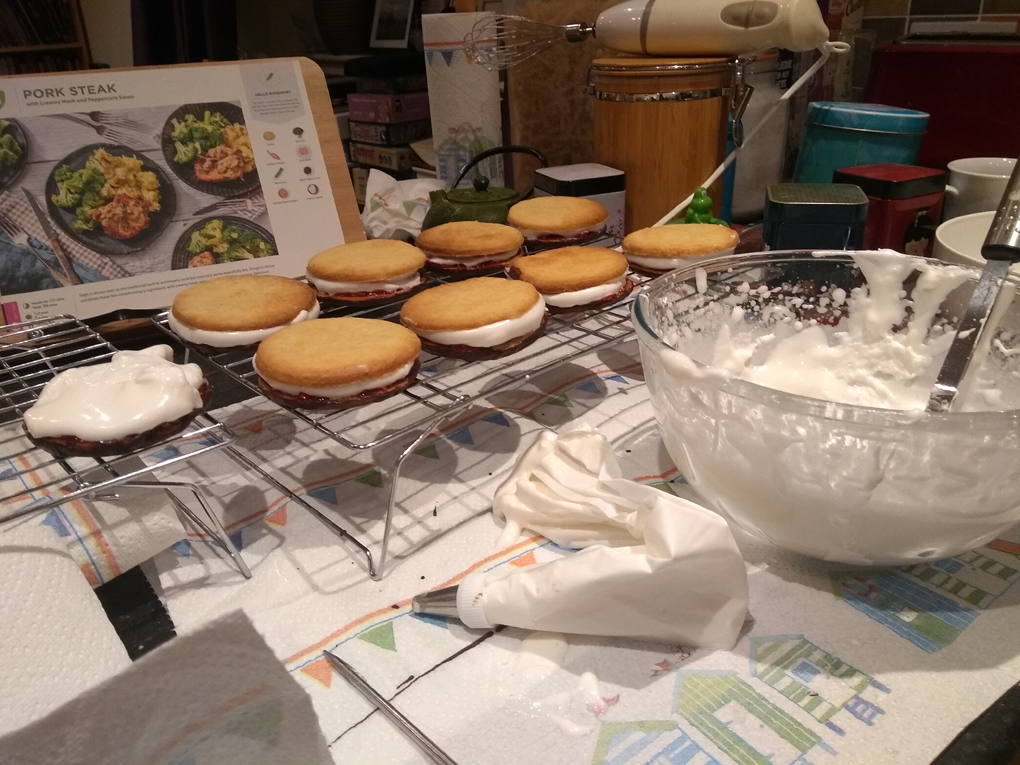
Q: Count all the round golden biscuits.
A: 8